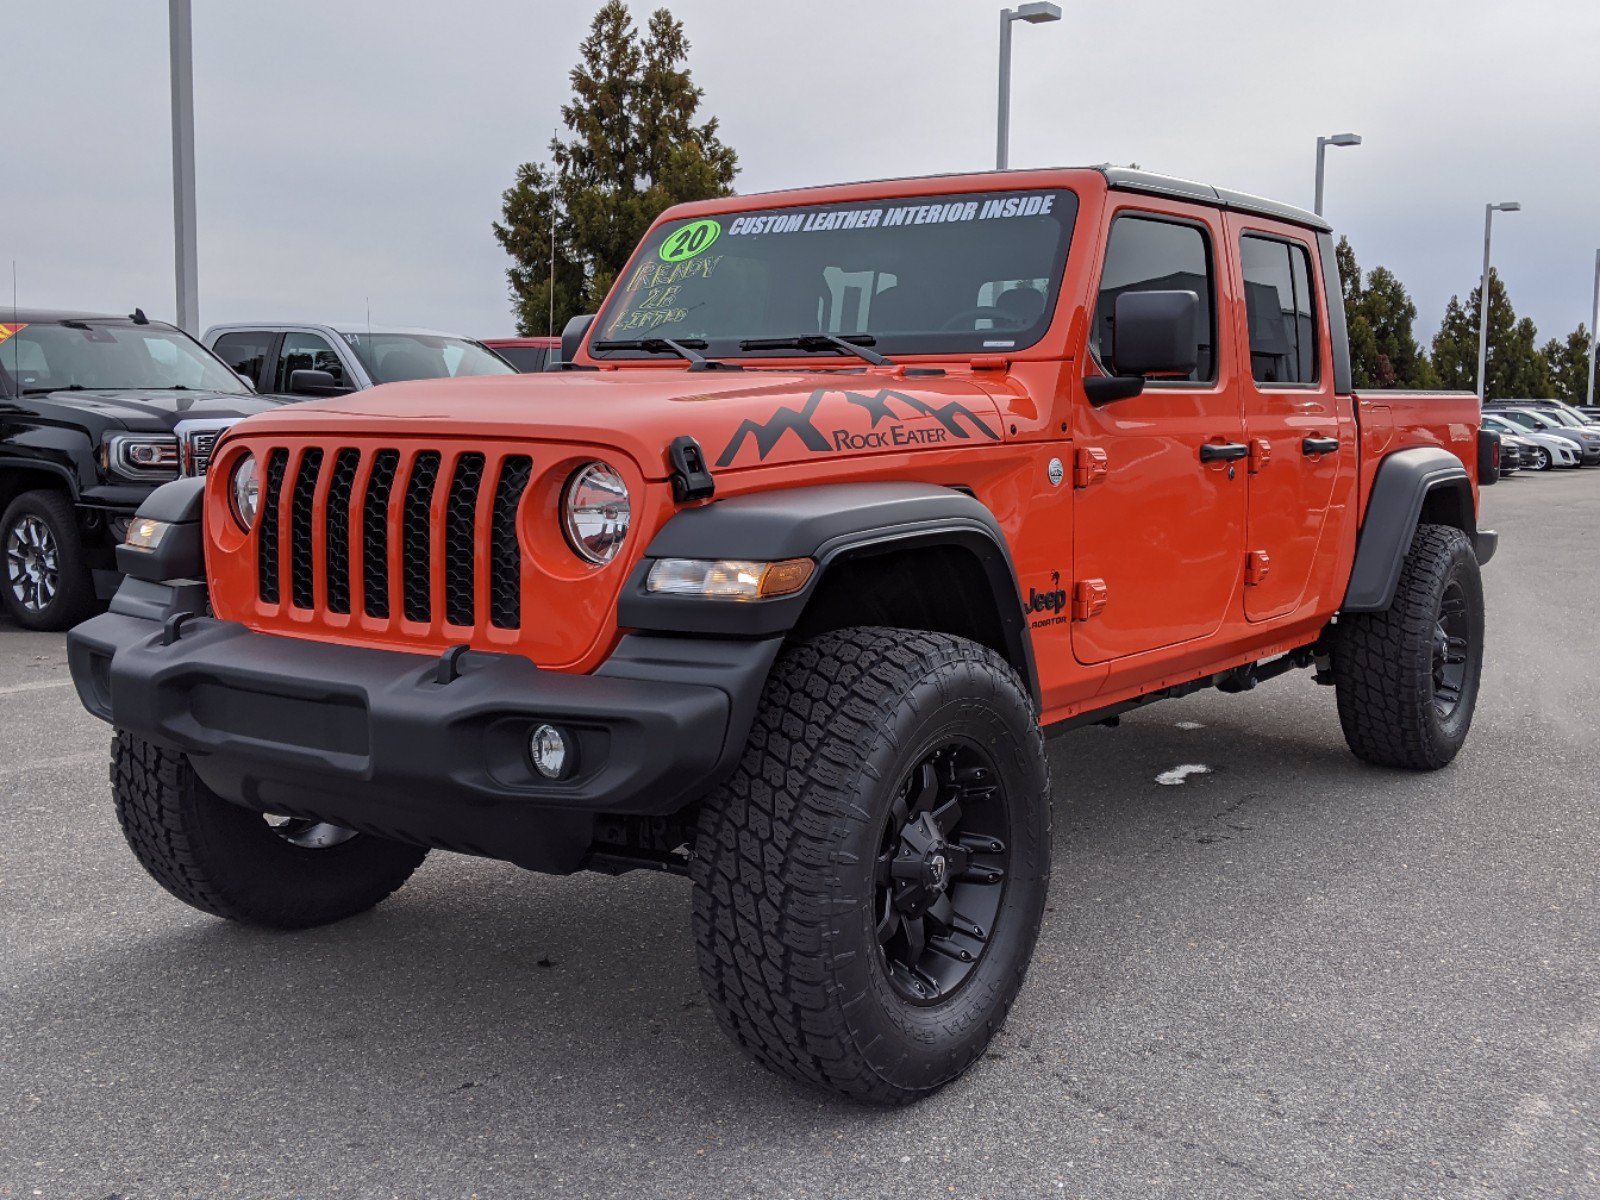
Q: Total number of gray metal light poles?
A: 5